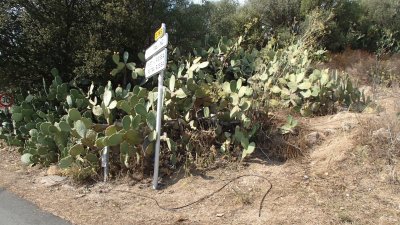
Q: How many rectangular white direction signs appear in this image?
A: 2